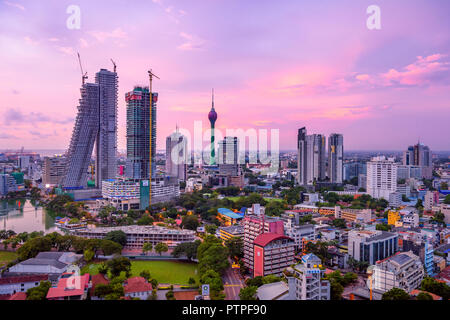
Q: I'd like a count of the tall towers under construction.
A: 3